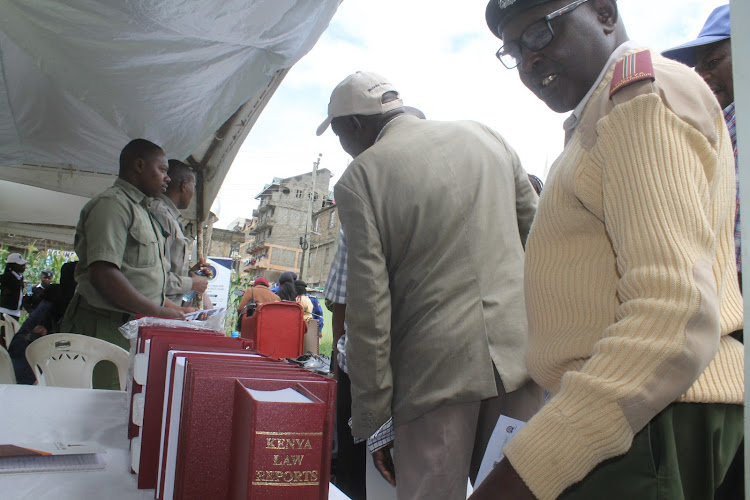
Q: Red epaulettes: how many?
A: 1